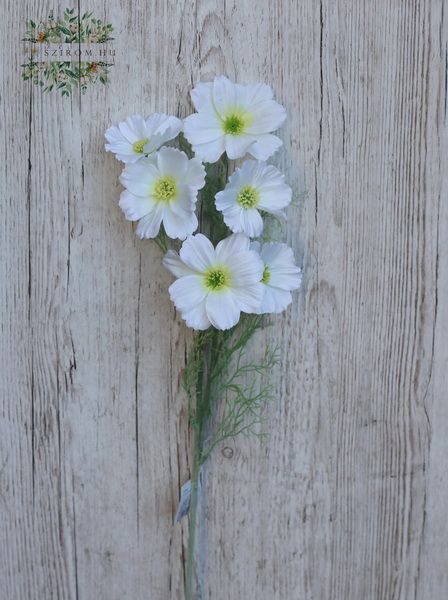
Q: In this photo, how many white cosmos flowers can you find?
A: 6